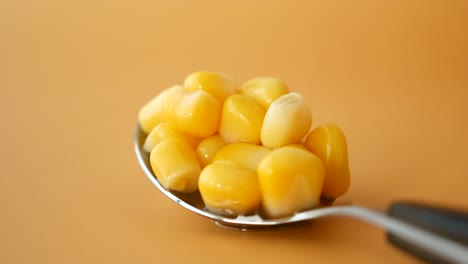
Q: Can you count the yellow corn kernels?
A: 13